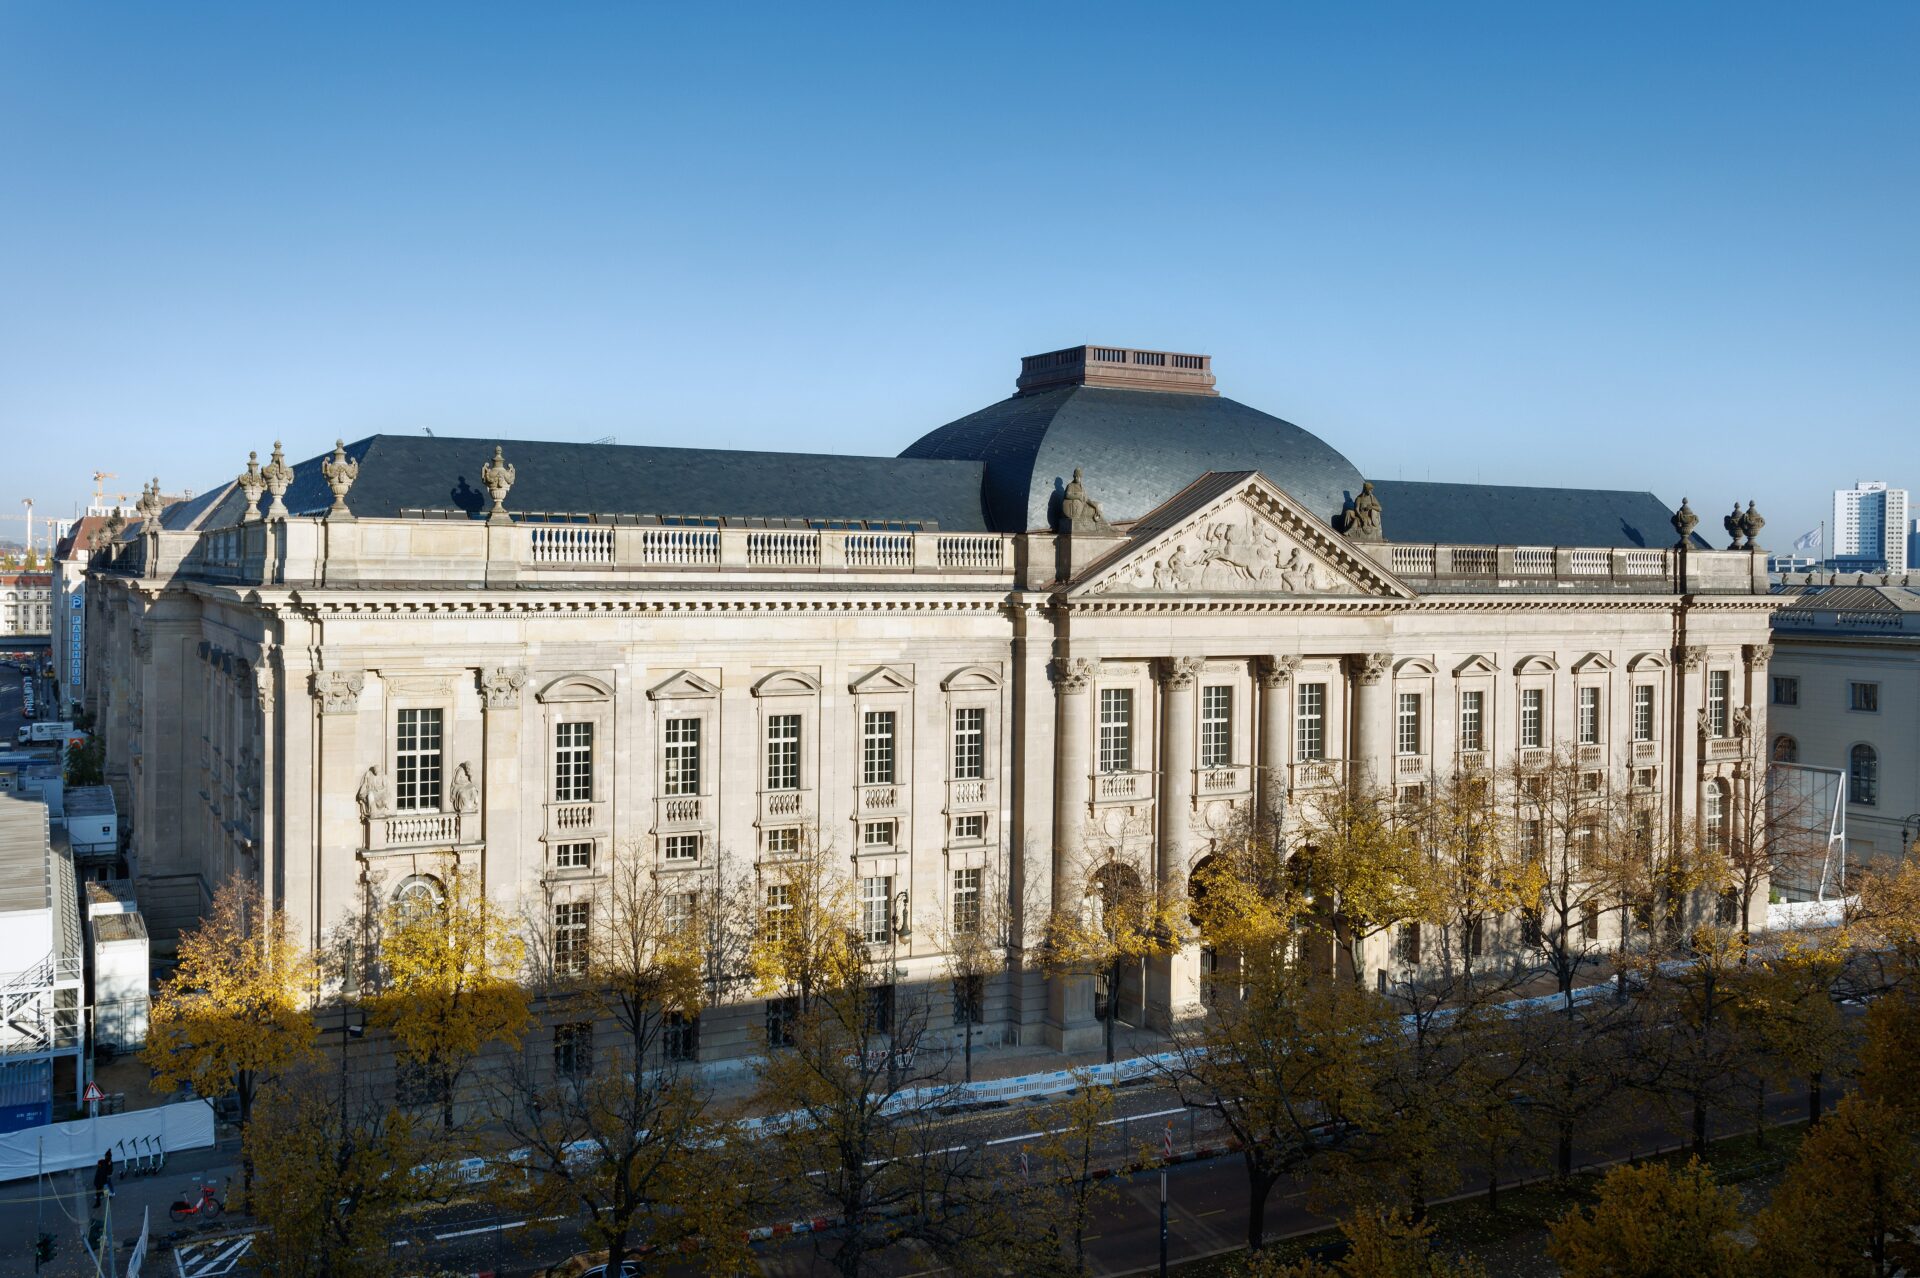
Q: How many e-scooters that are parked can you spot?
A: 4